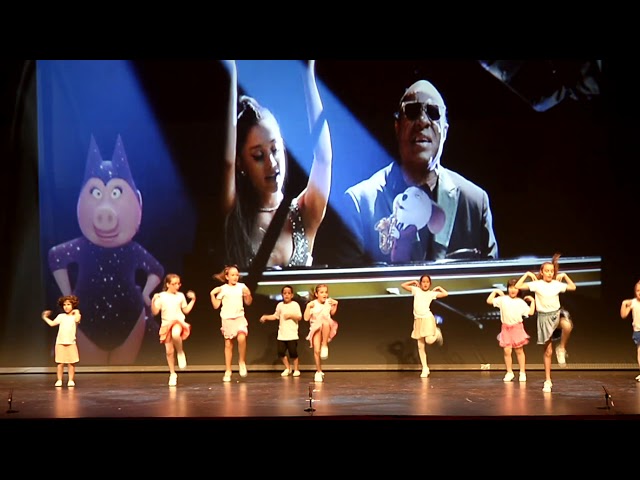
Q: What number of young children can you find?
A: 9